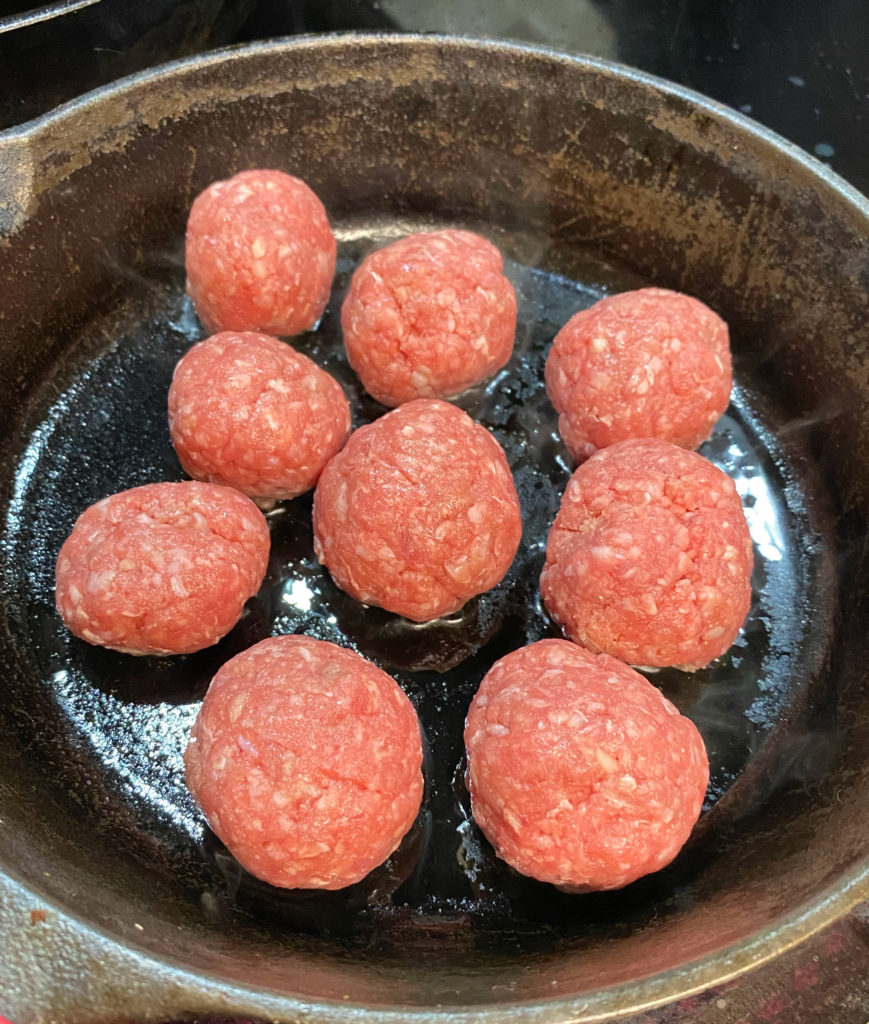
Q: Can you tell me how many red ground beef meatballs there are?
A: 9